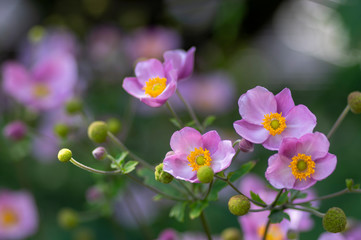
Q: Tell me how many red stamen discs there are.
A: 0